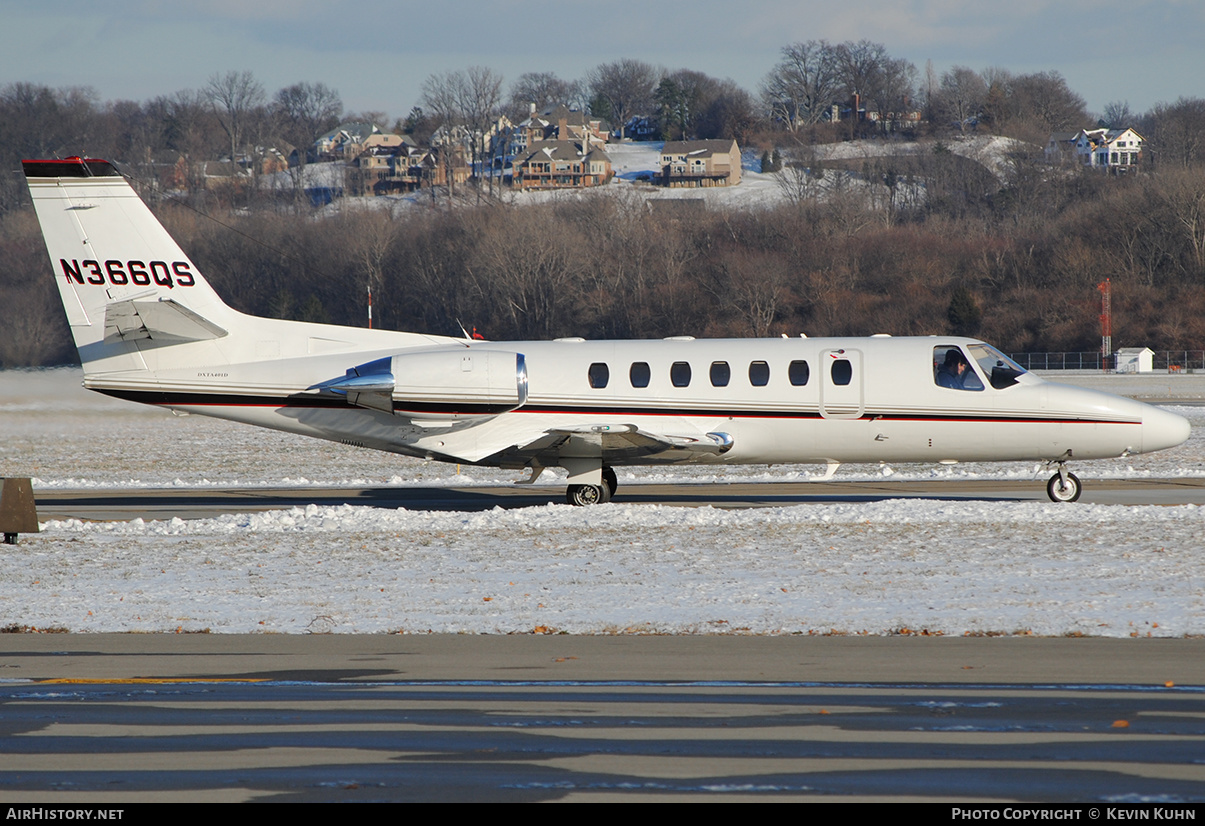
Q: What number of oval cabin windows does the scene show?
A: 7